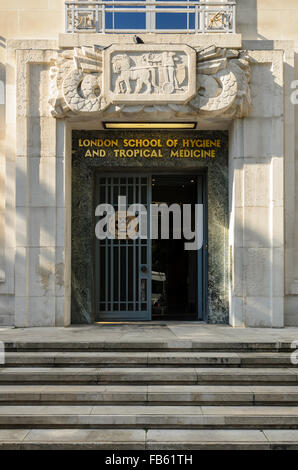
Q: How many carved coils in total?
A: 2